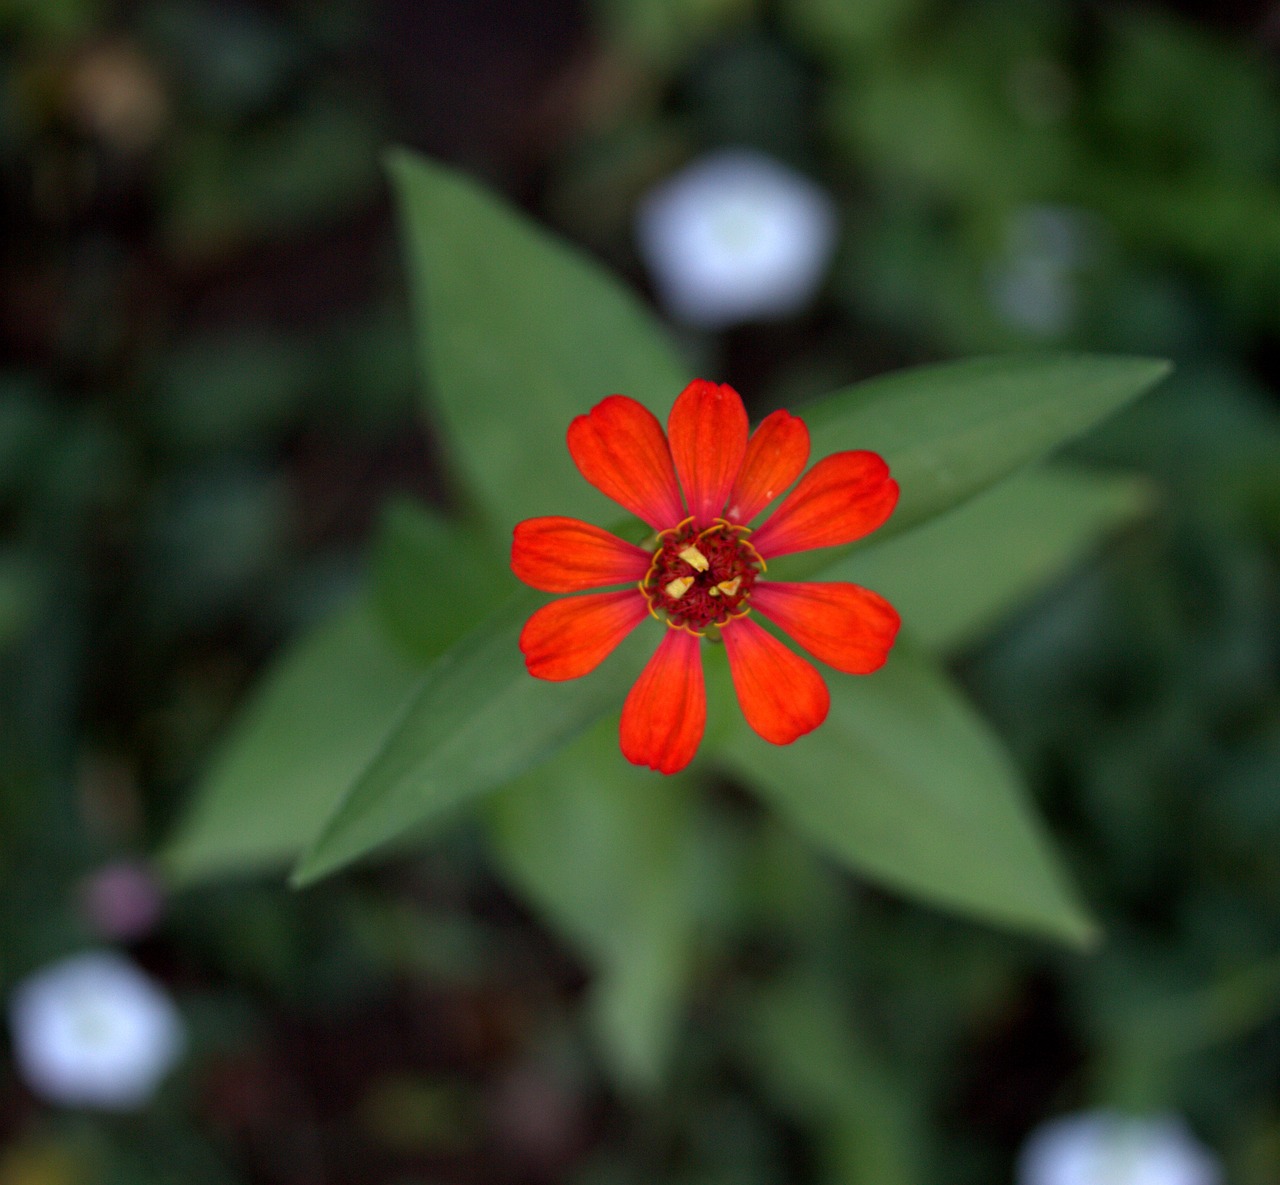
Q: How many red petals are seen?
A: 9